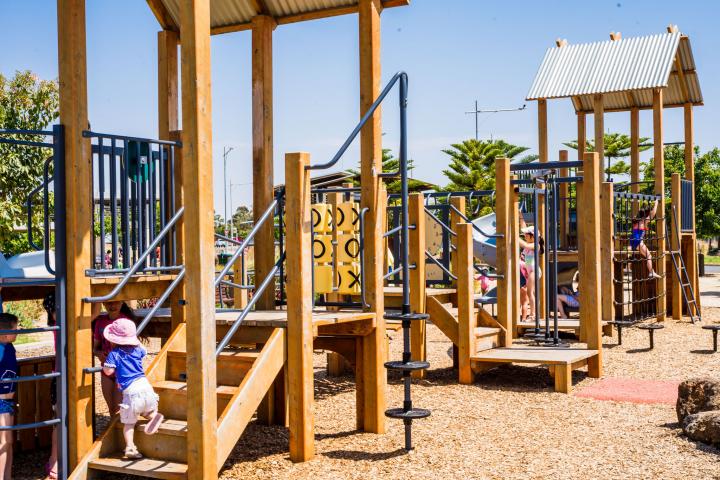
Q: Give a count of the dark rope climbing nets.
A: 1